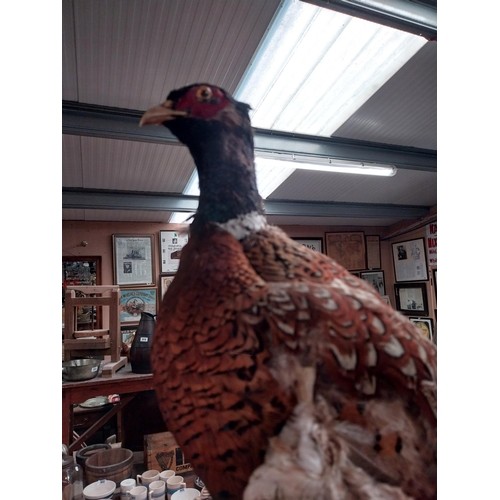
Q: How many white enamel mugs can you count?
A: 6